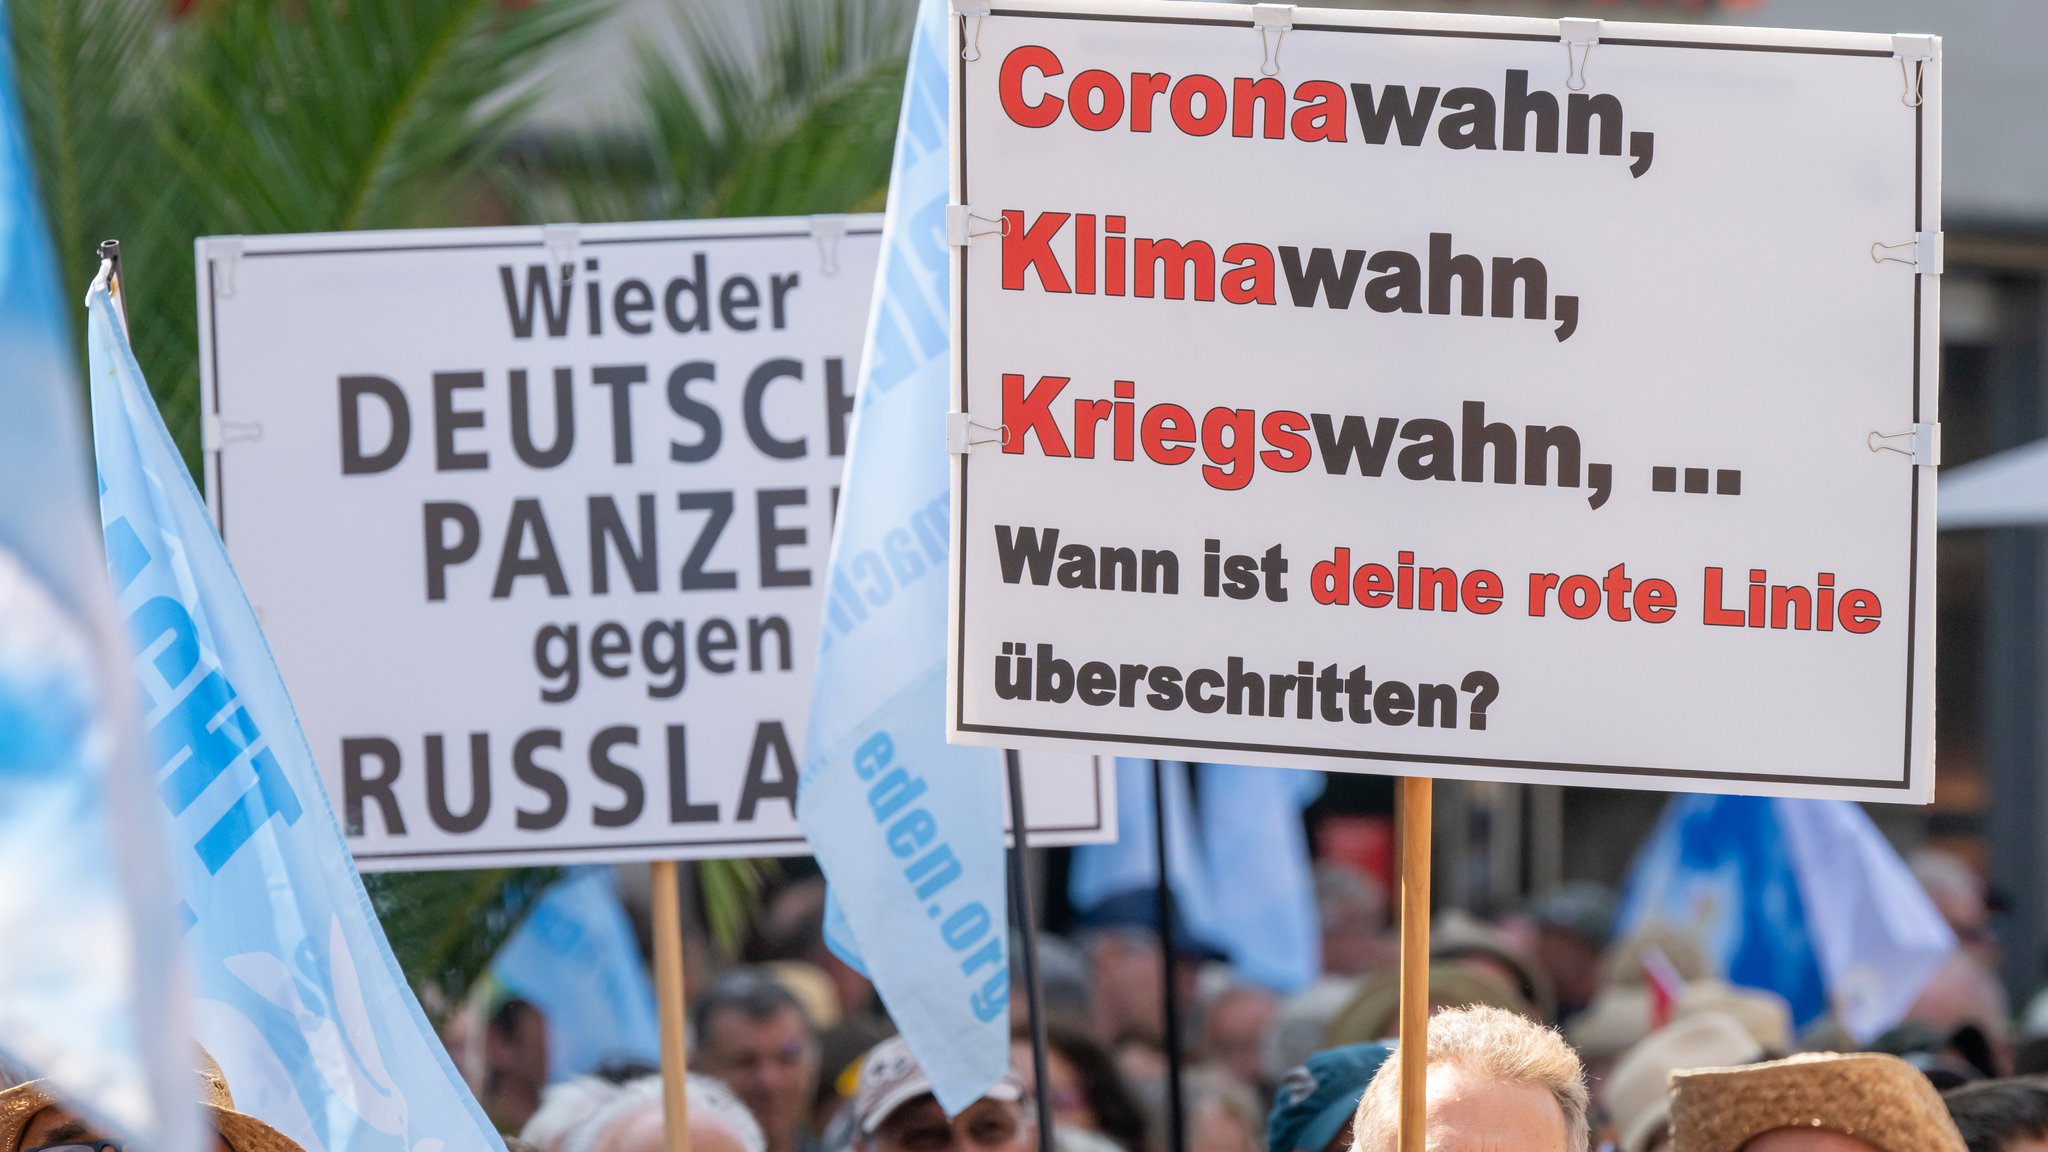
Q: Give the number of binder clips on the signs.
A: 12